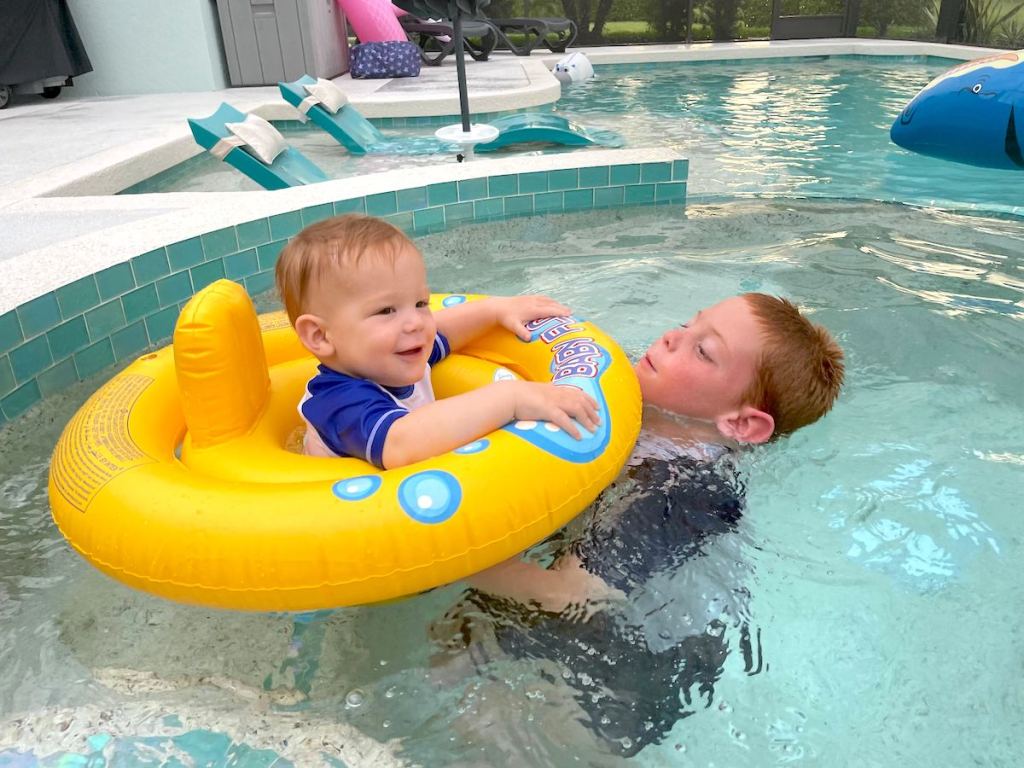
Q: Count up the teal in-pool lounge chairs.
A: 2